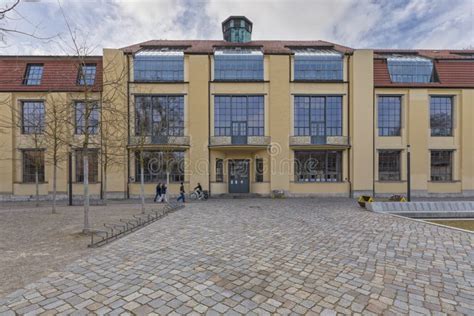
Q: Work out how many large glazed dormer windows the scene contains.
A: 4